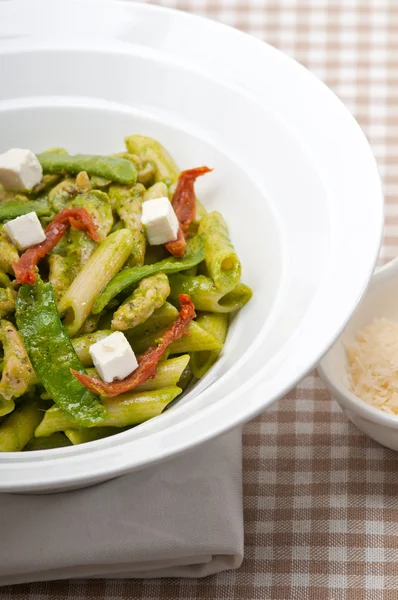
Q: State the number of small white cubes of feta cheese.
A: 4